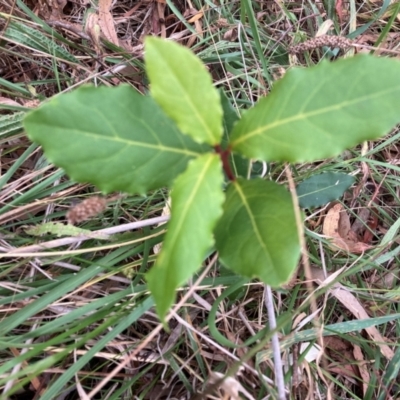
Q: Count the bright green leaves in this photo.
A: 5